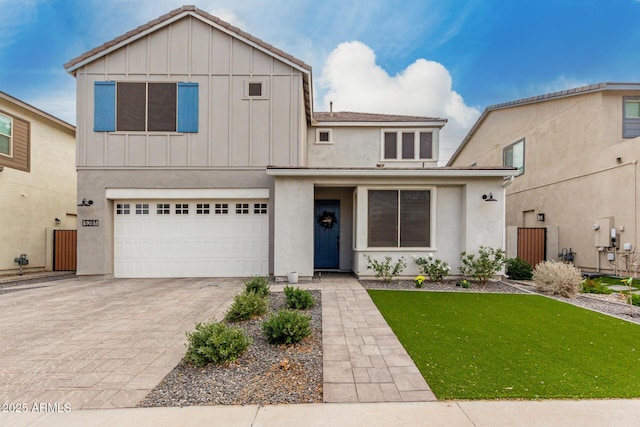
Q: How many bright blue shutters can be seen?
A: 2